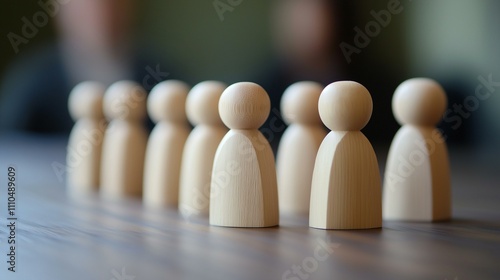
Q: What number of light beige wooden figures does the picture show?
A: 8